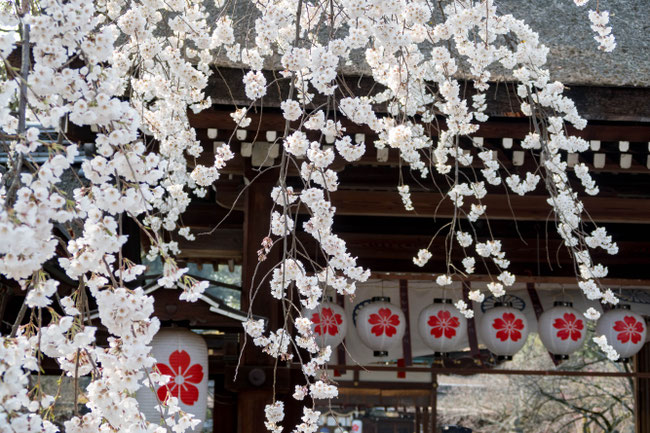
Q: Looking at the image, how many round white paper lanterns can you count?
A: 6